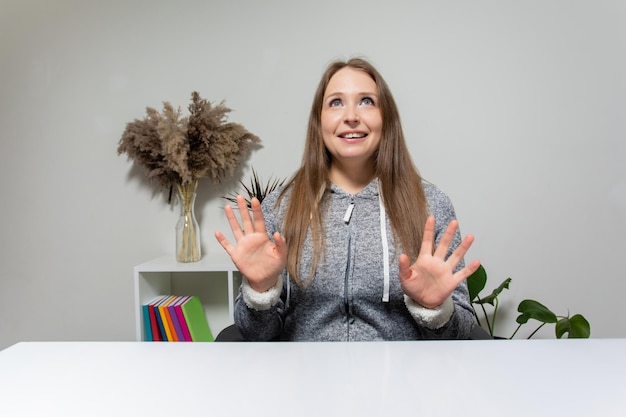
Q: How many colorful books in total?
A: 8